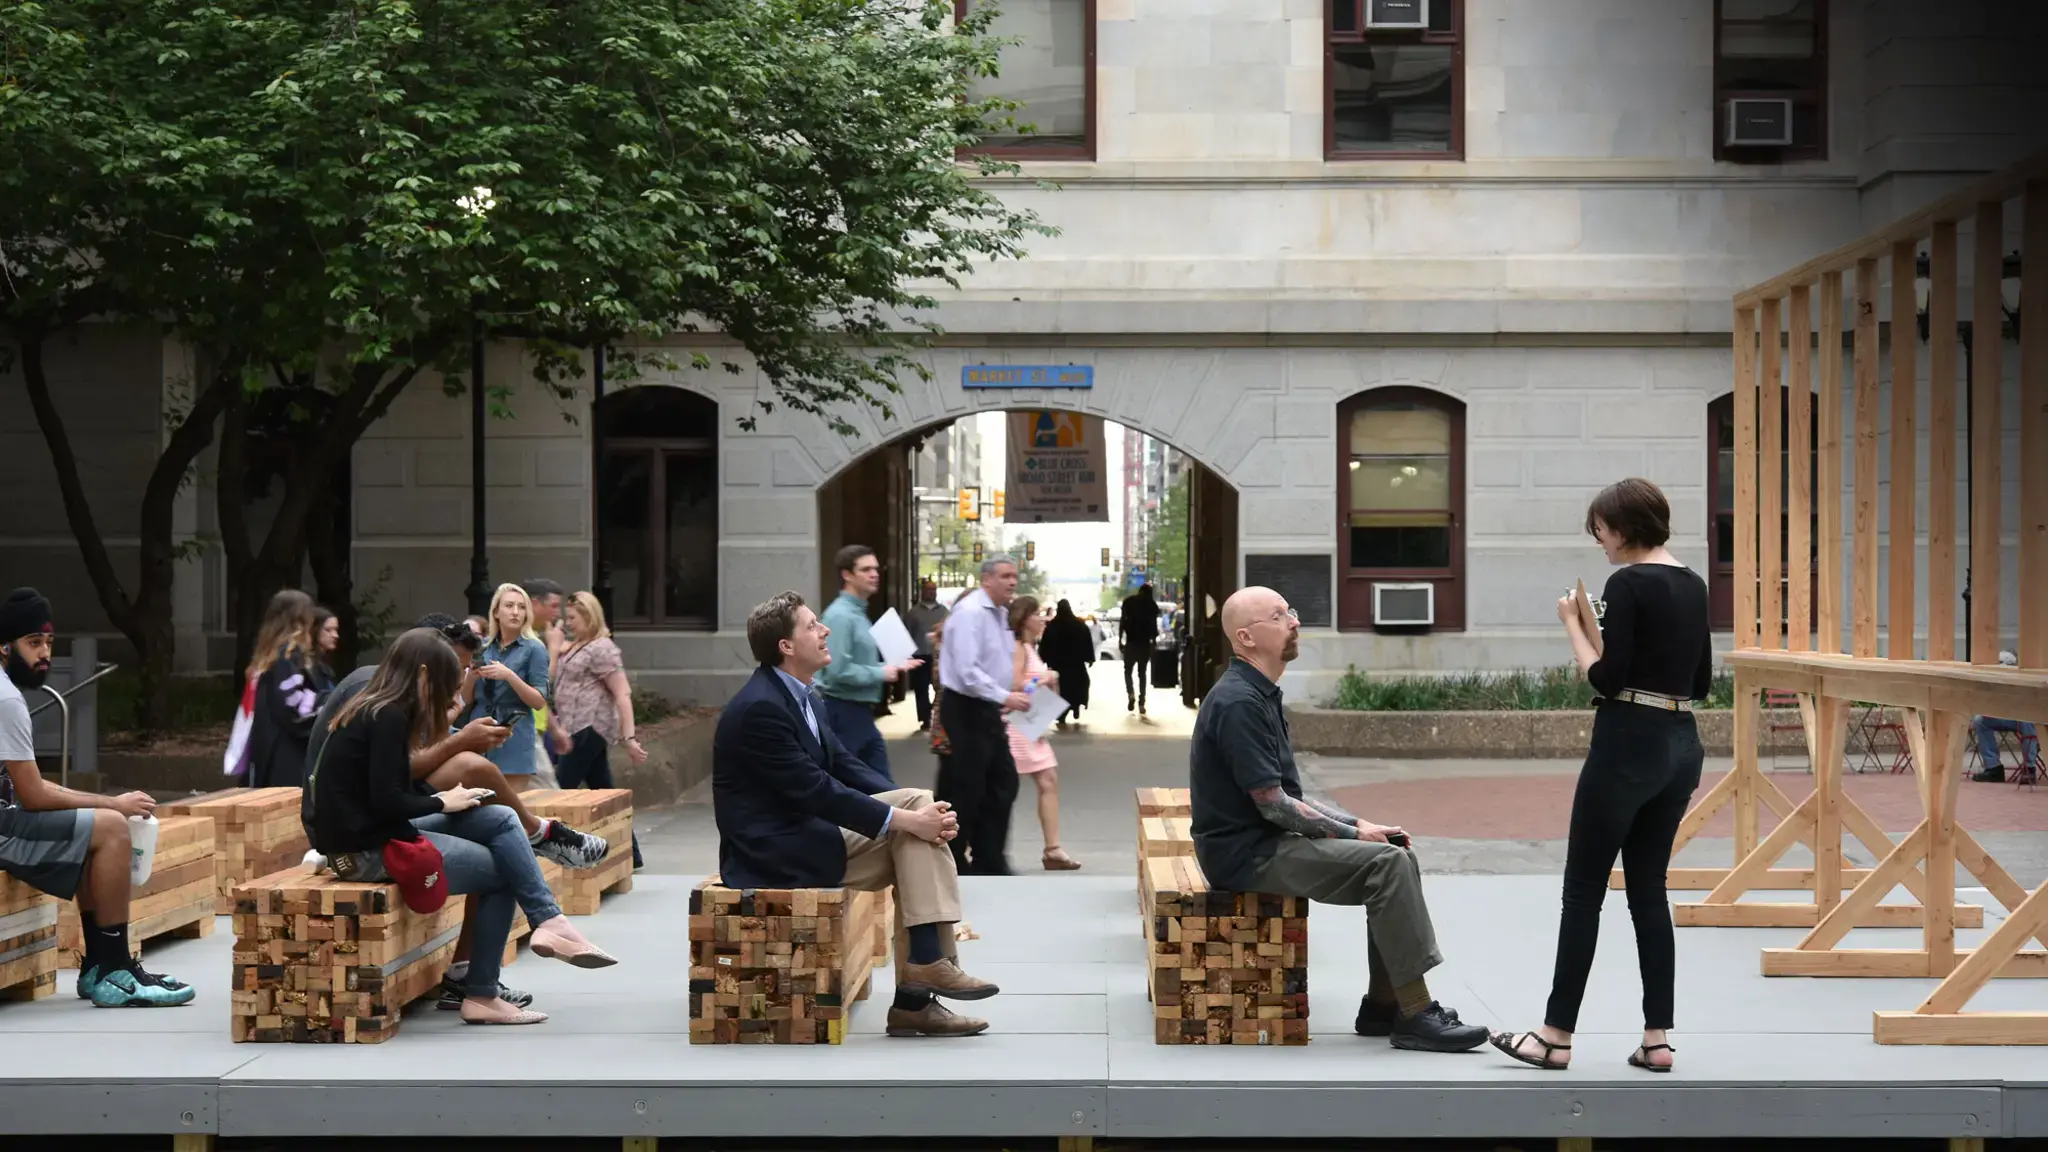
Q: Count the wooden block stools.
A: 11